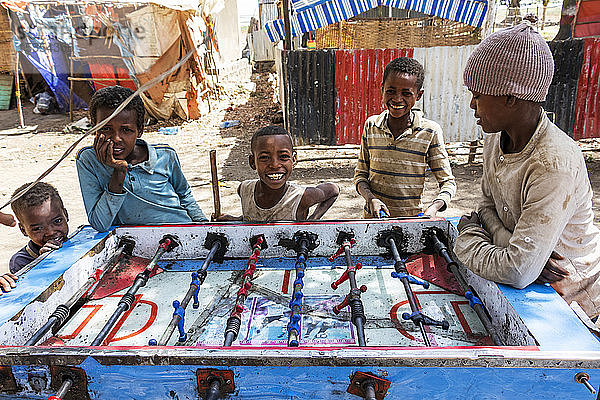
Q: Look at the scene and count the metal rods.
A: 8